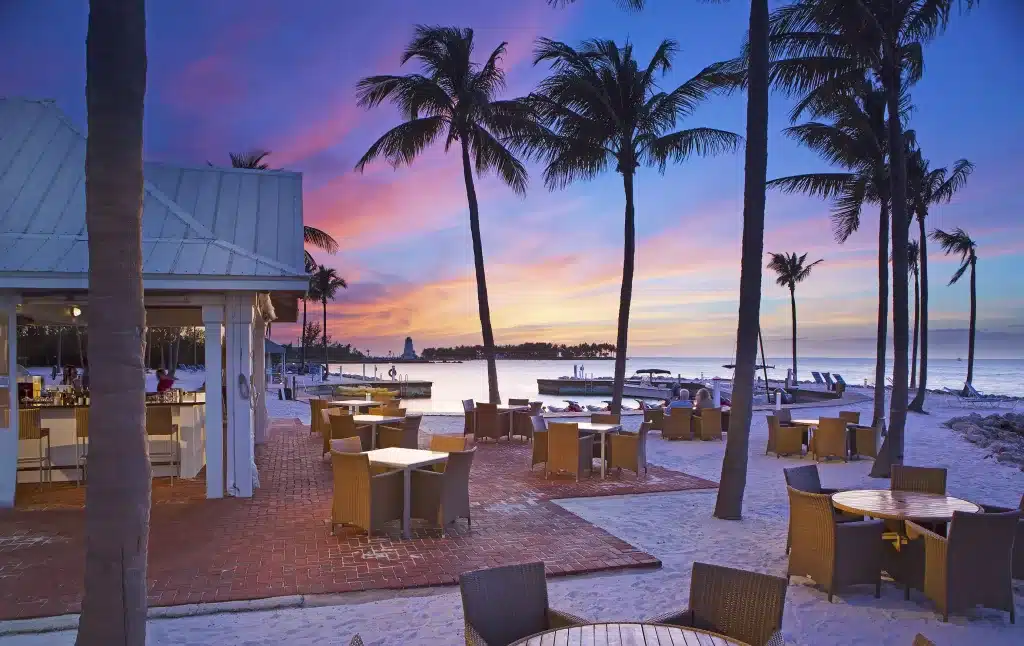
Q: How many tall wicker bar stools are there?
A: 3